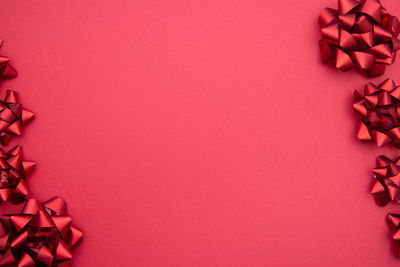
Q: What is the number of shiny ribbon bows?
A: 8